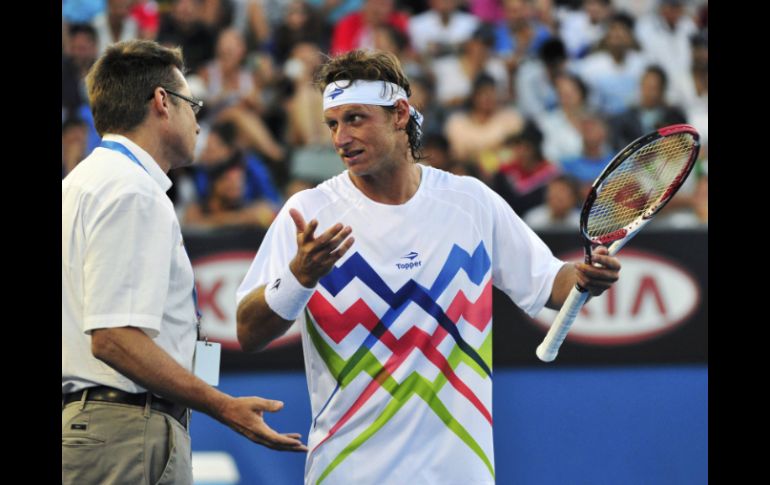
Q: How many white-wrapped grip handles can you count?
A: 1